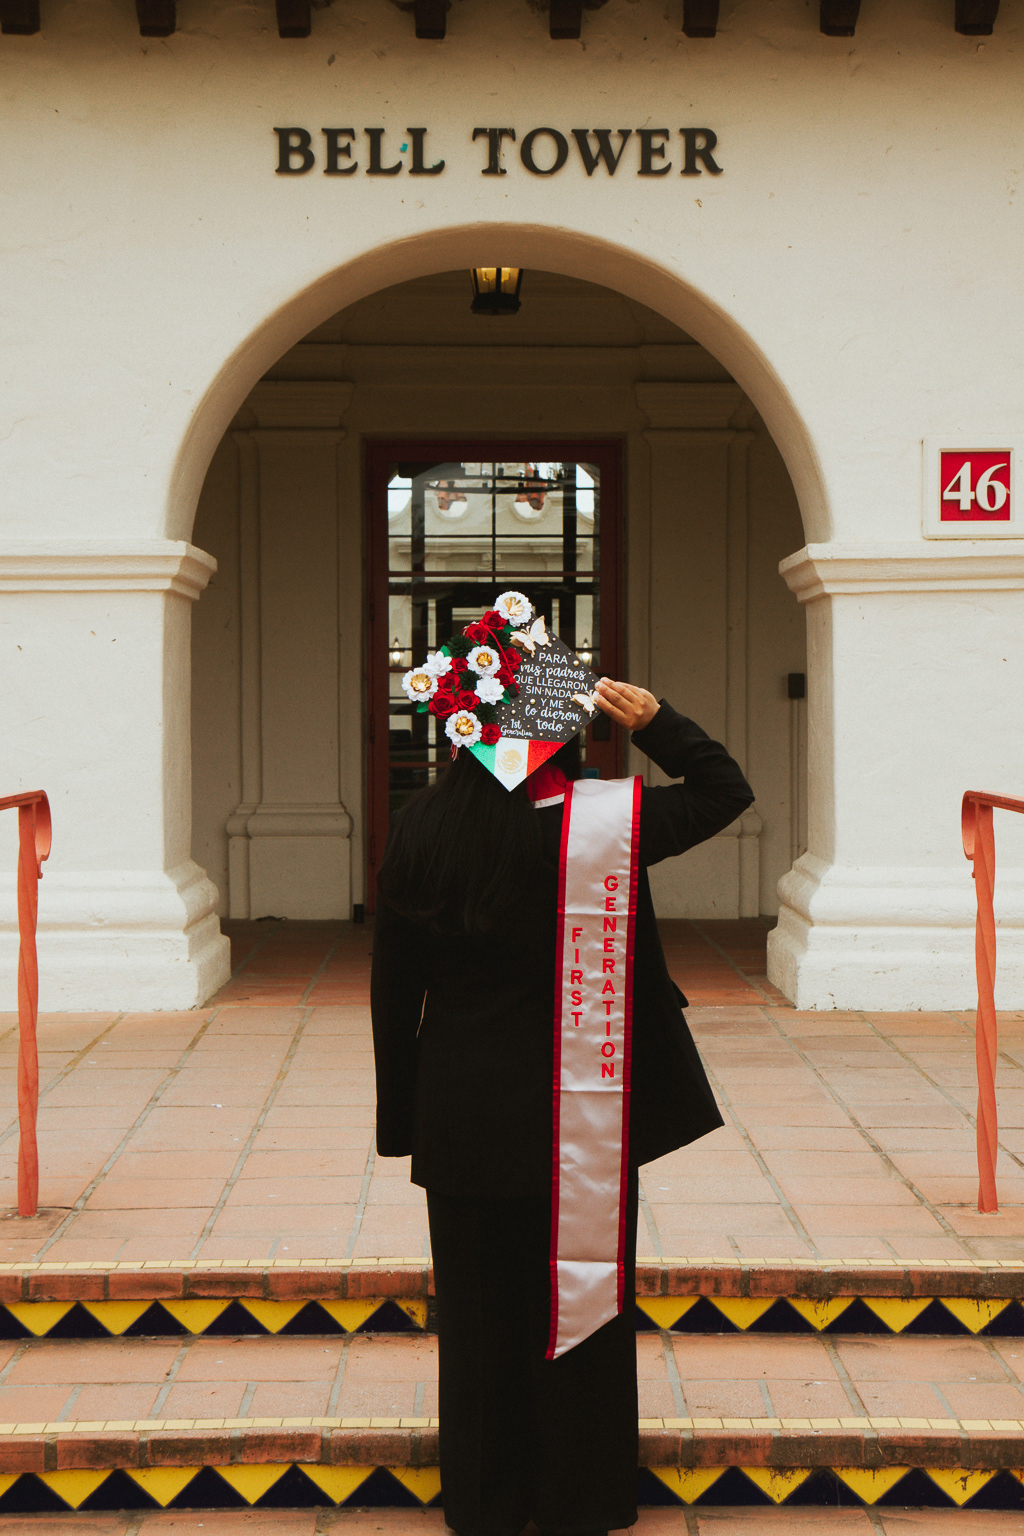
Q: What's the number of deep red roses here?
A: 9